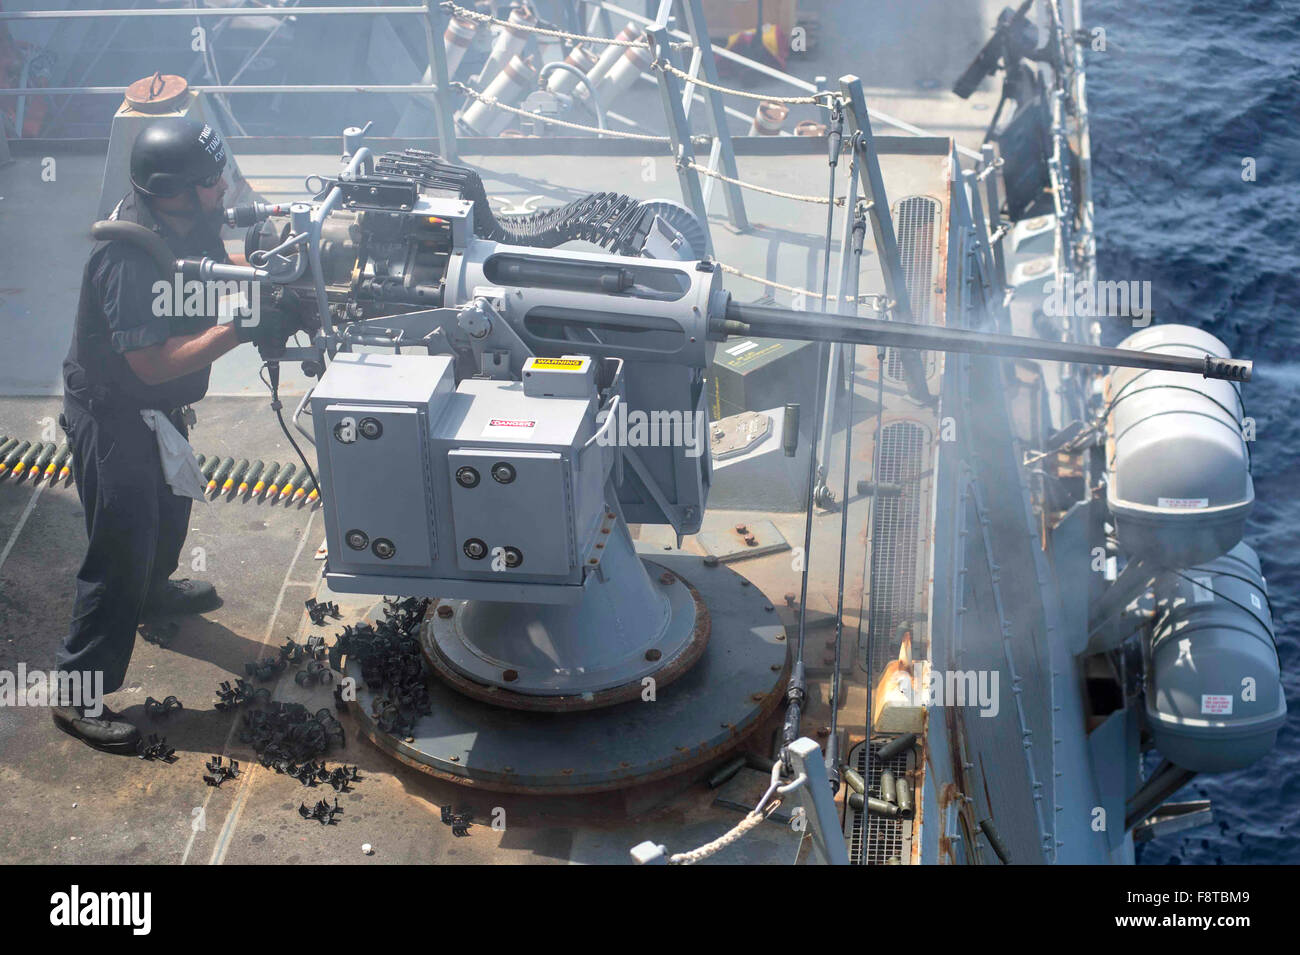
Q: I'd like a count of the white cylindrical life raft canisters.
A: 2